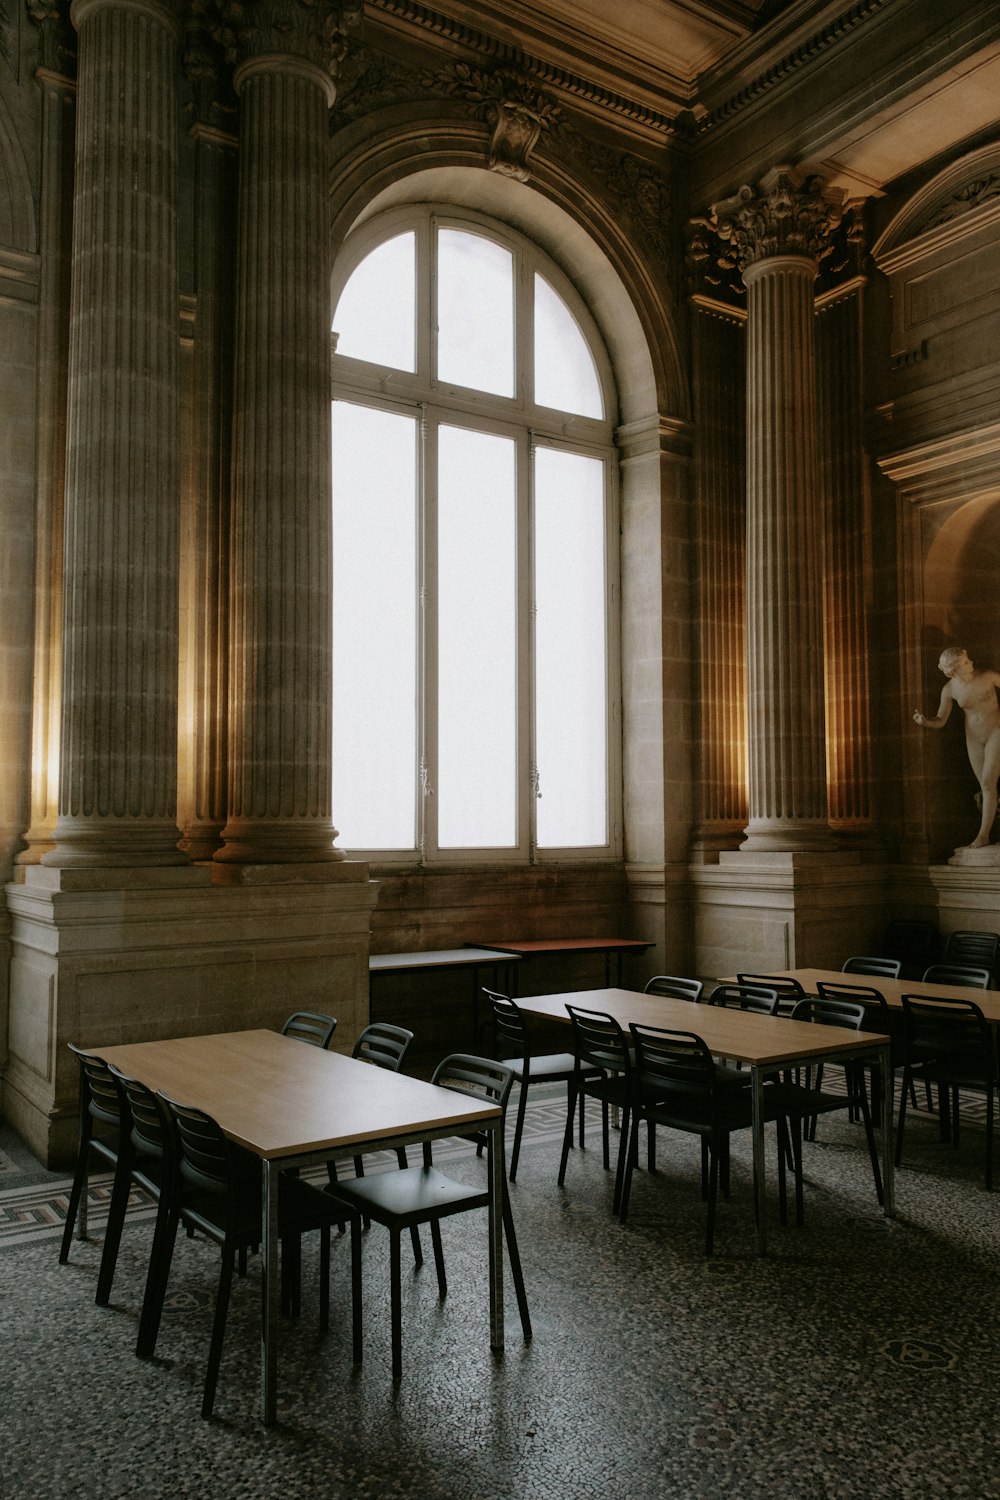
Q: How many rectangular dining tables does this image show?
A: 3